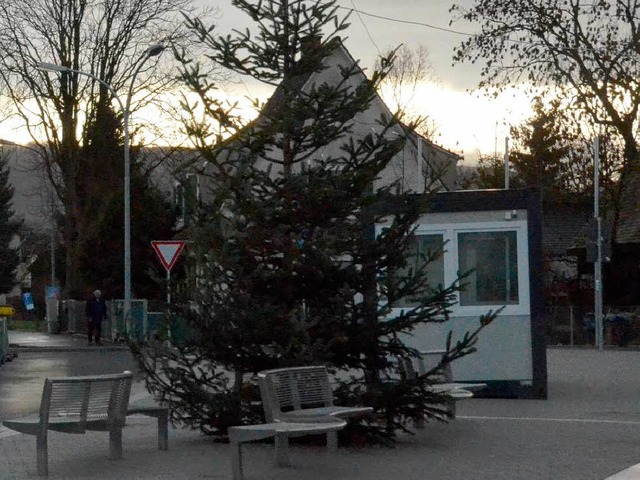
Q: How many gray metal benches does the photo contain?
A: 3